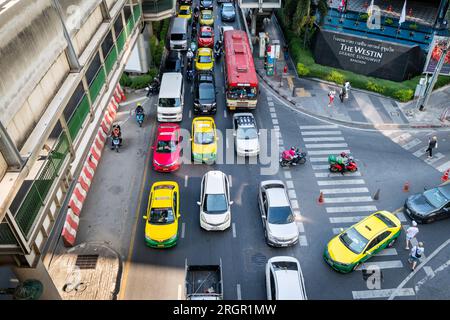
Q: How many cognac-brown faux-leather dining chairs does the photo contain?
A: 0